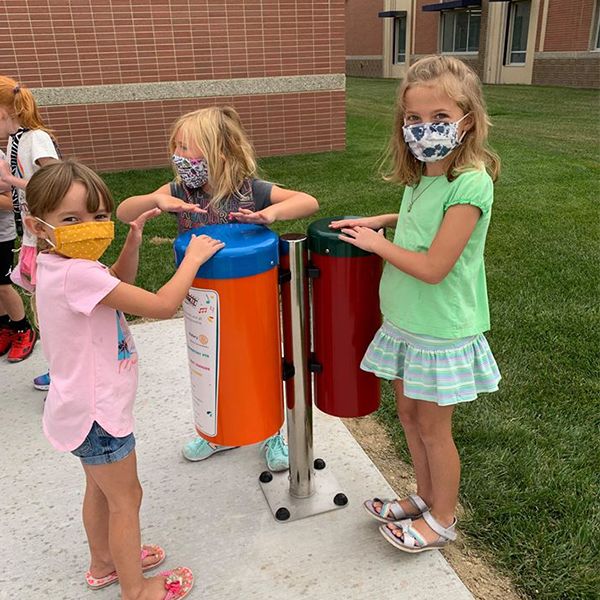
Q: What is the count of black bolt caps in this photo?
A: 4